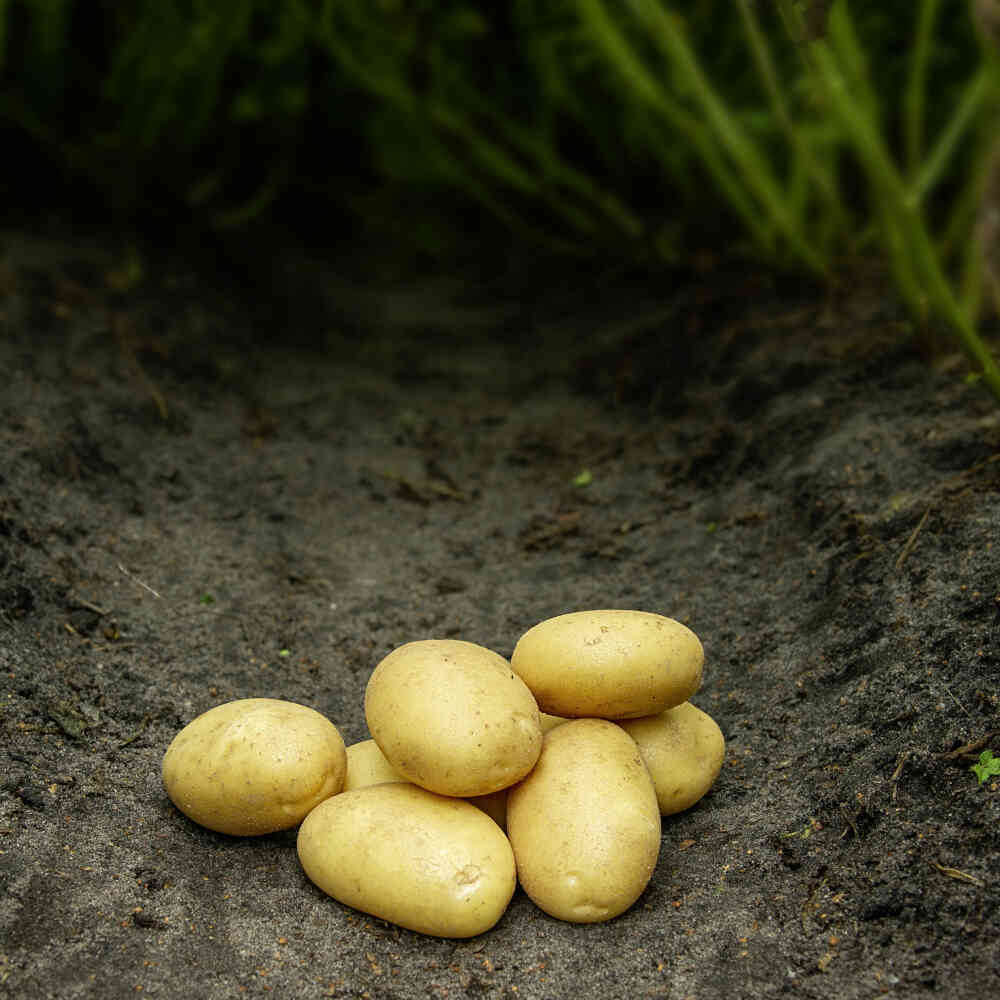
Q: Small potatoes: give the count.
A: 7